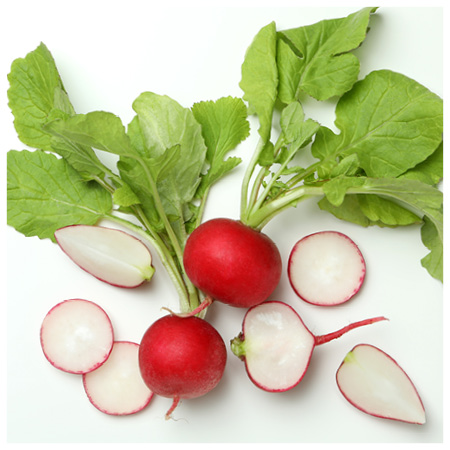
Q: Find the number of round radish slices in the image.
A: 3